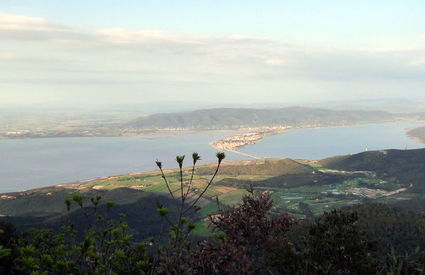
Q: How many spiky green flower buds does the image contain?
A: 4